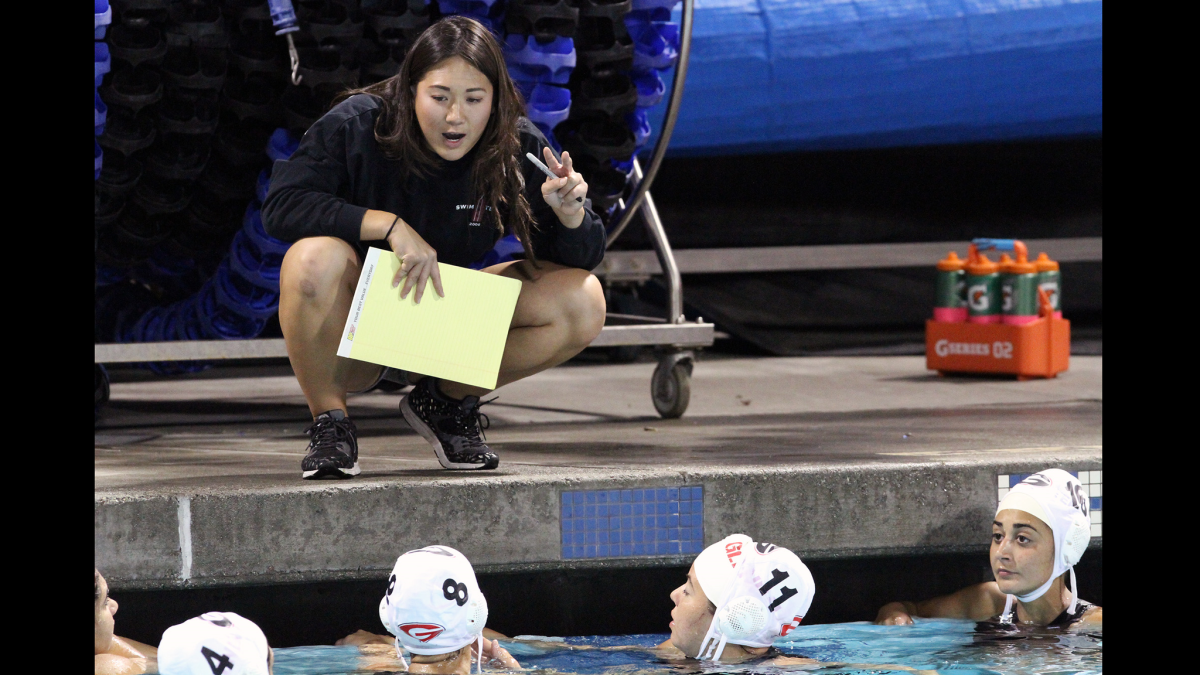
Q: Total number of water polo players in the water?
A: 5